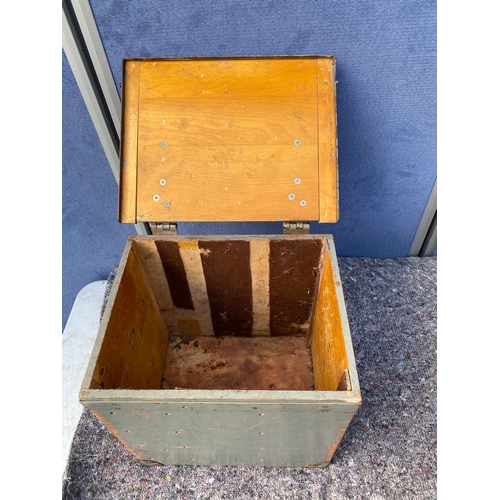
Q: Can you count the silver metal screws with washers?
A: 8